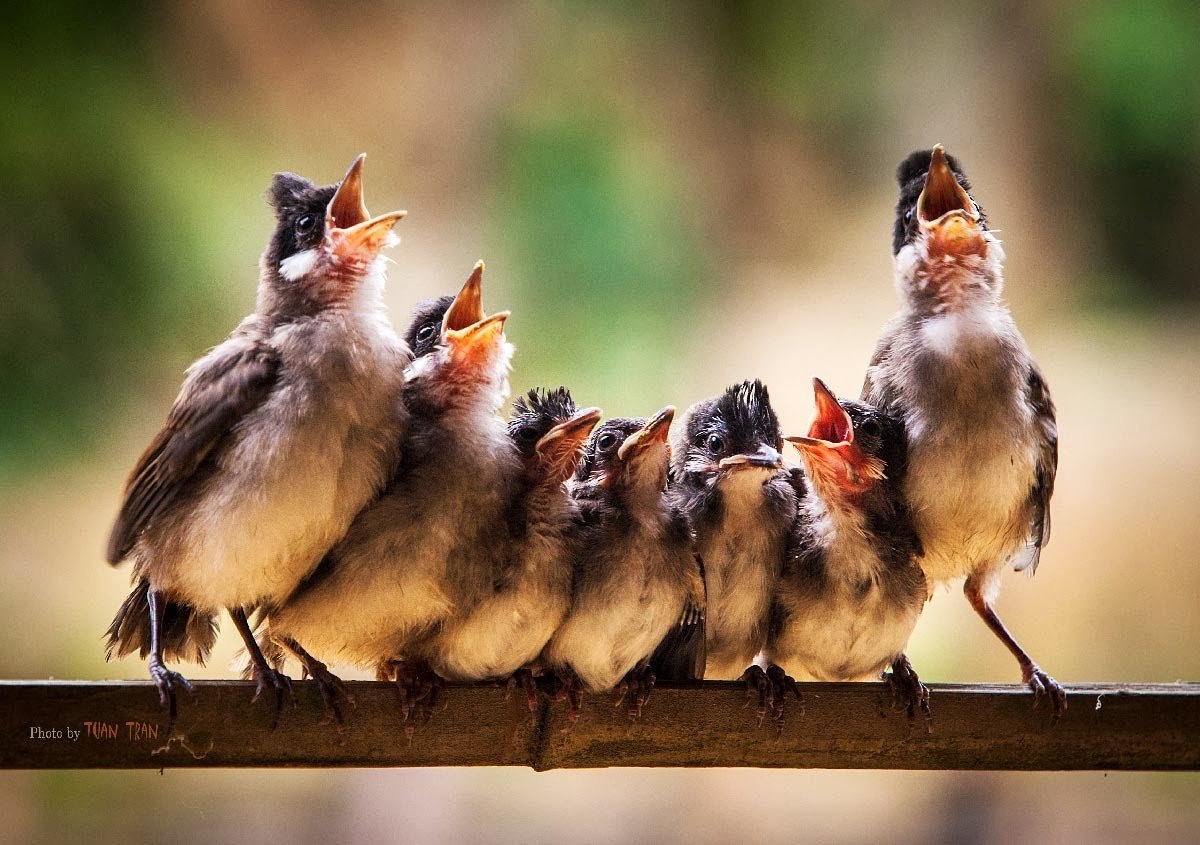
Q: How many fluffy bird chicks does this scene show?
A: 7